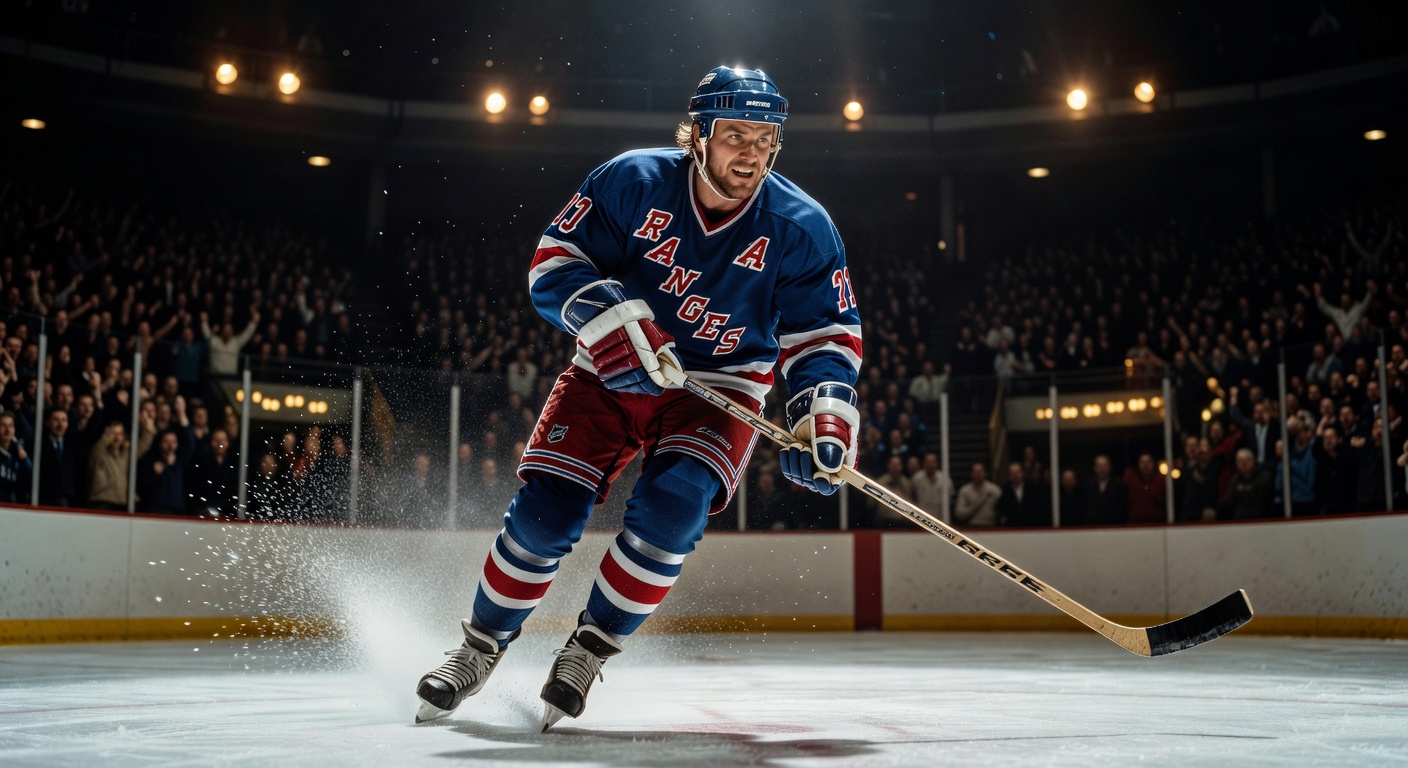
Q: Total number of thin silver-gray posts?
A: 12